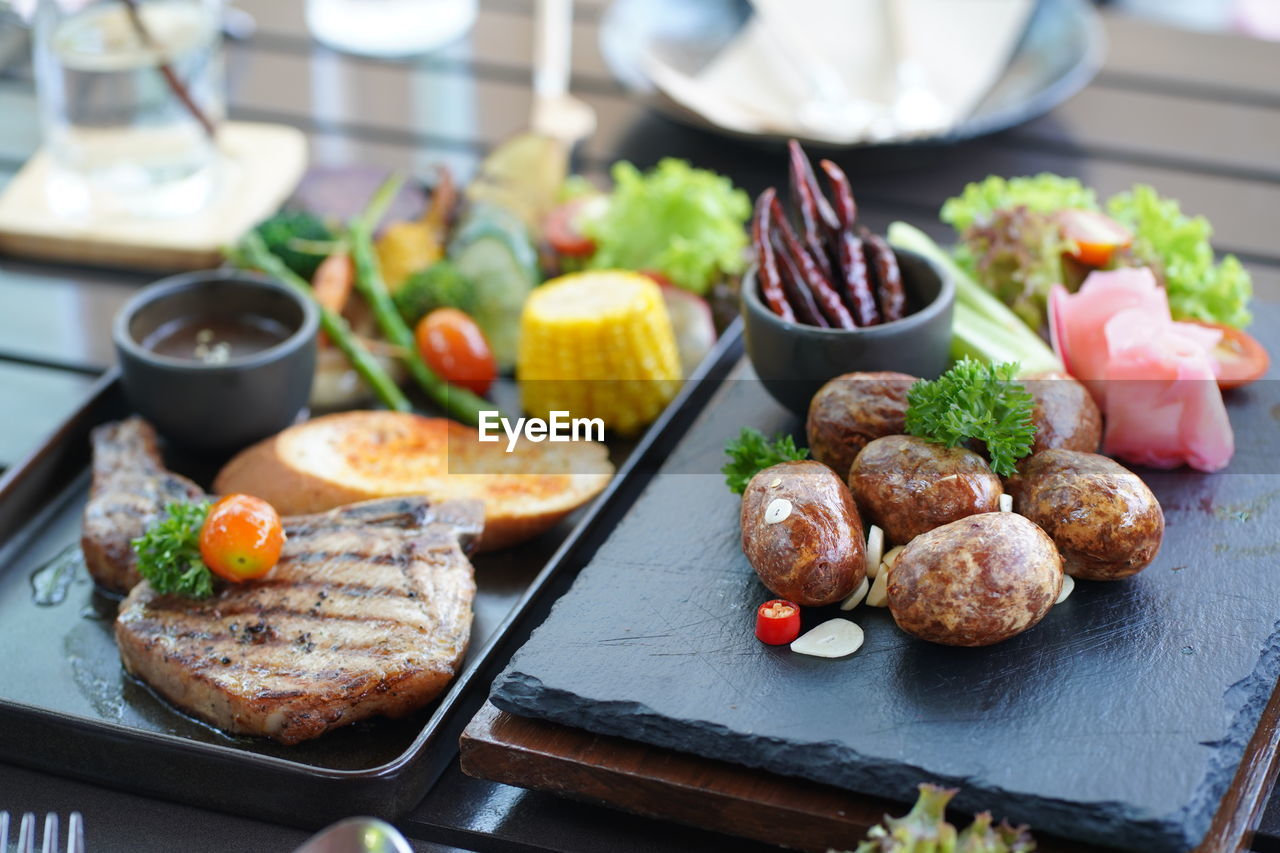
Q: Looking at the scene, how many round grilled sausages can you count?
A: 6